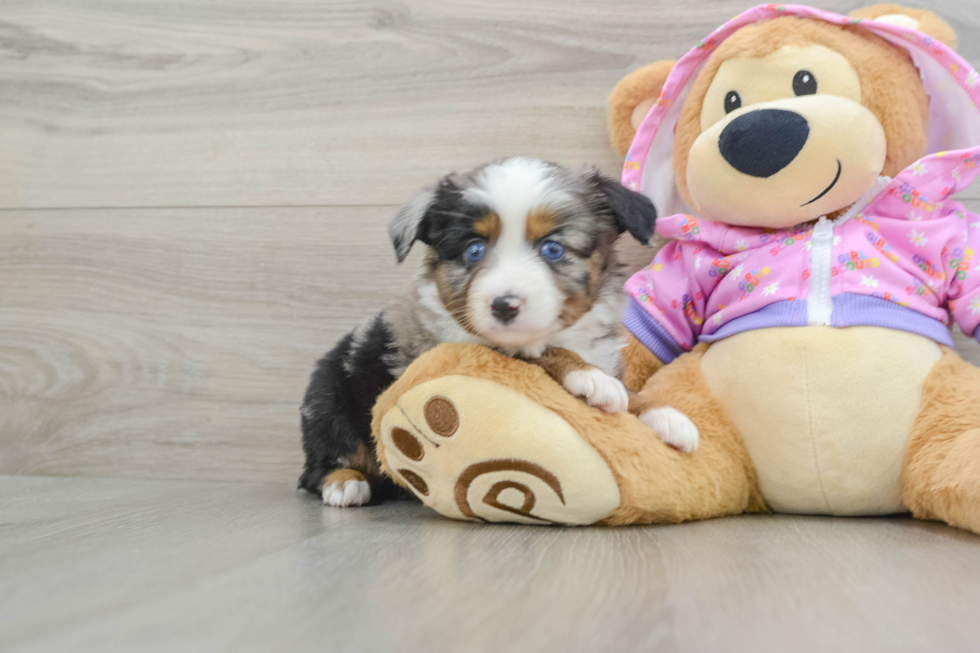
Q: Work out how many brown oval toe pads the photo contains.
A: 3